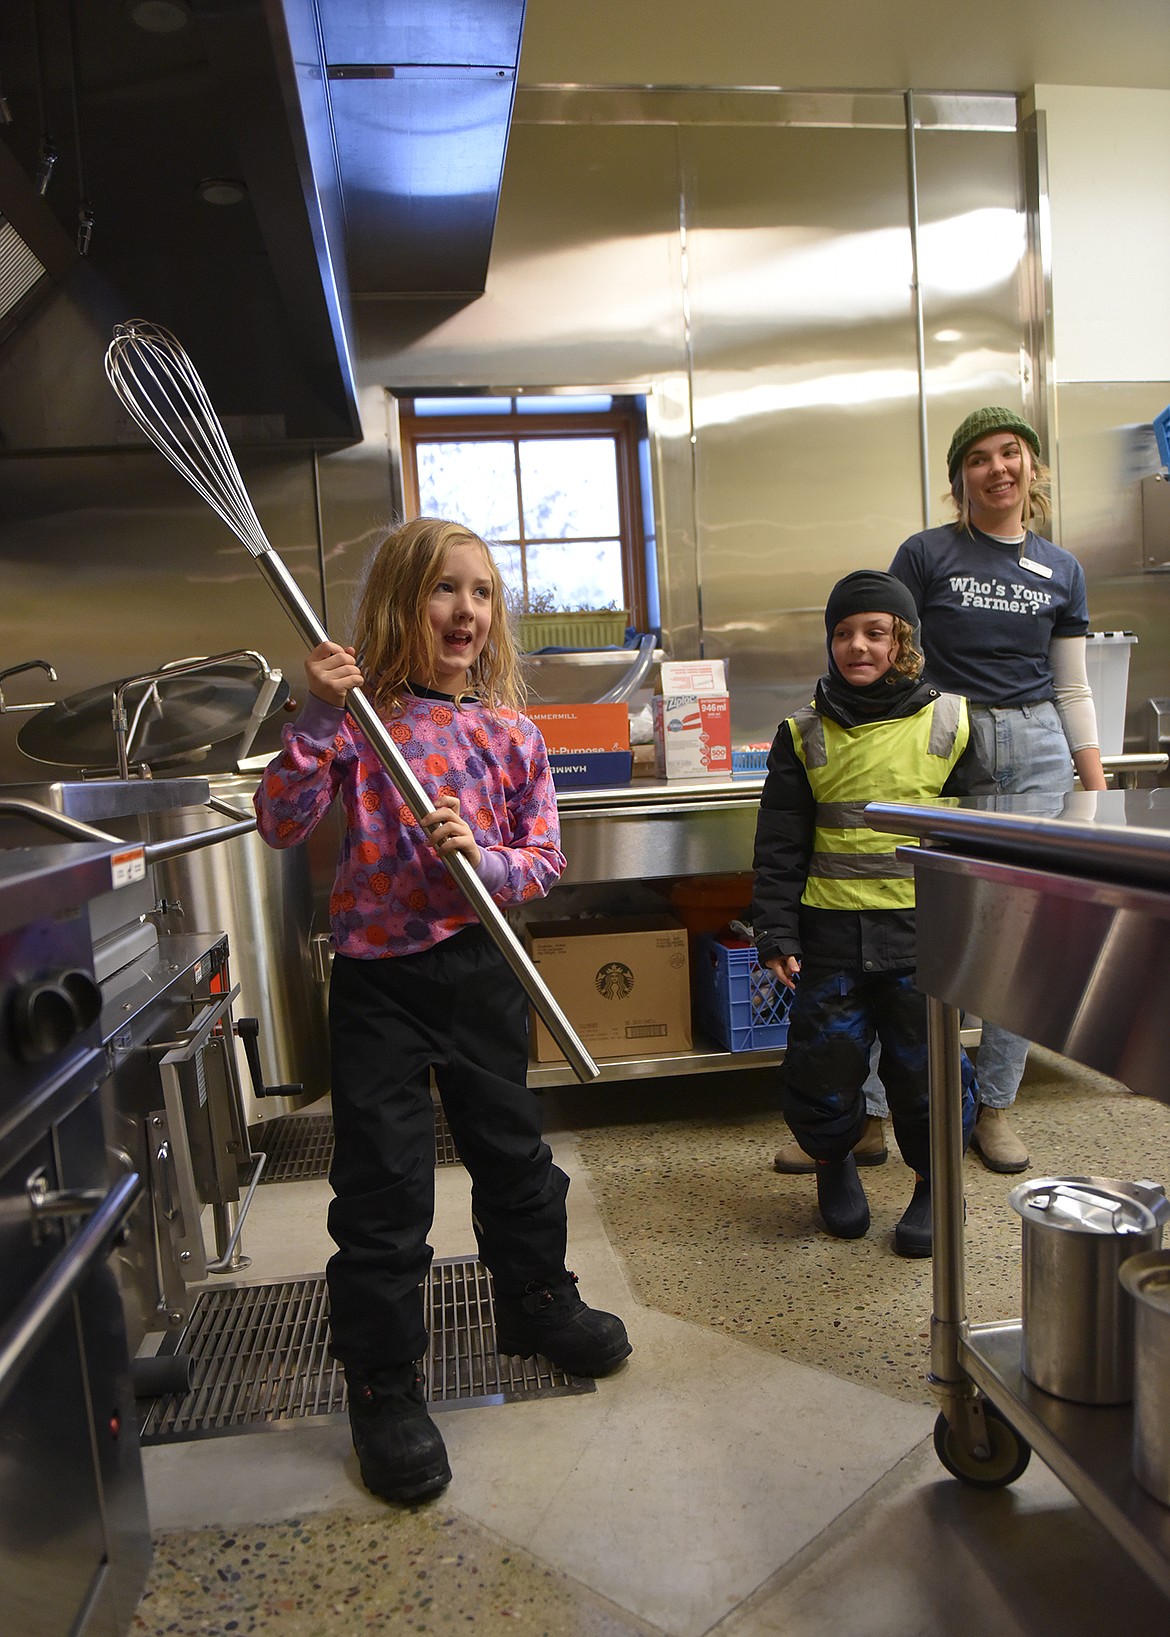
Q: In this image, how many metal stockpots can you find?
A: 2